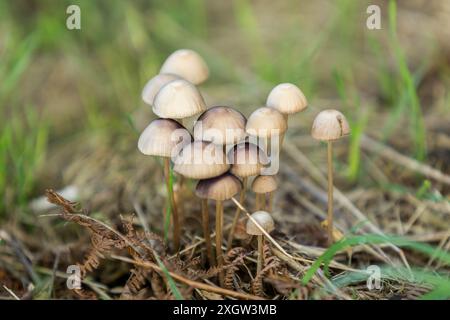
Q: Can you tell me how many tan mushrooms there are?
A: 13